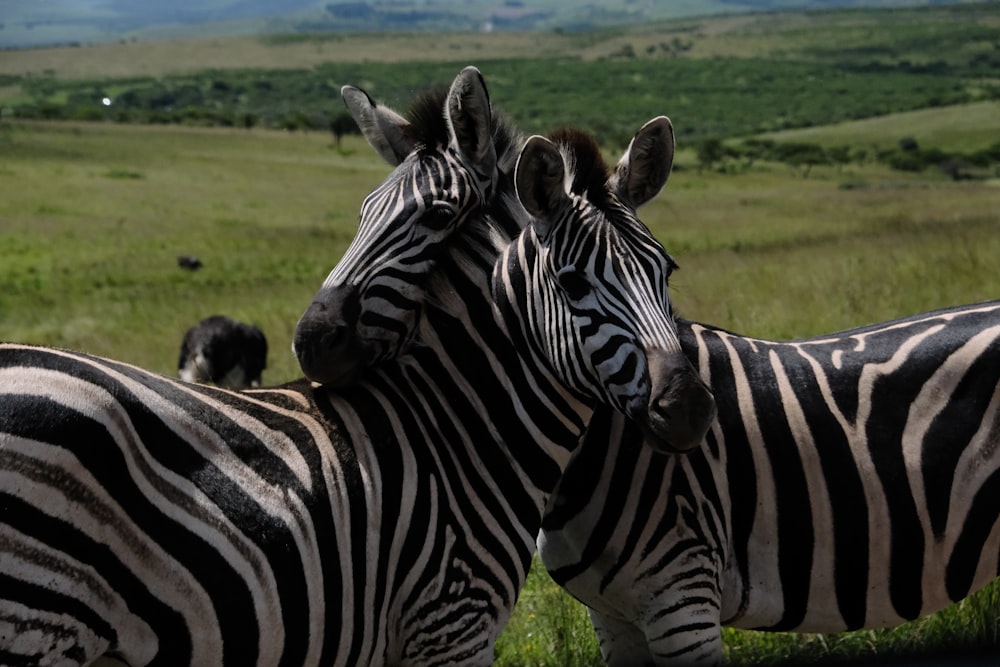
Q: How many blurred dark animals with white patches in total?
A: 1